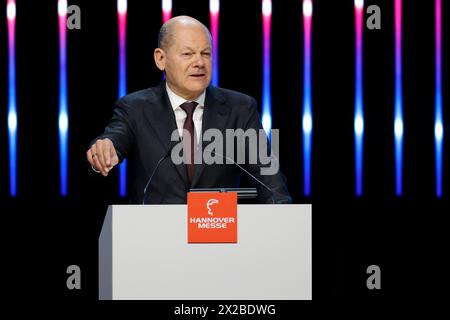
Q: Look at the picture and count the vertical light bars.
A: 10